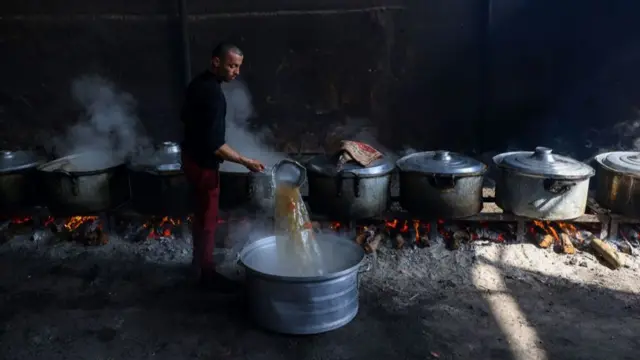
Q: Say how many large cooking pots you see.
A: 9